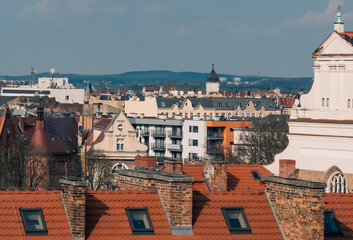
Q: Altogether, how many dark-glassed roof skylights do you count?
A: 5